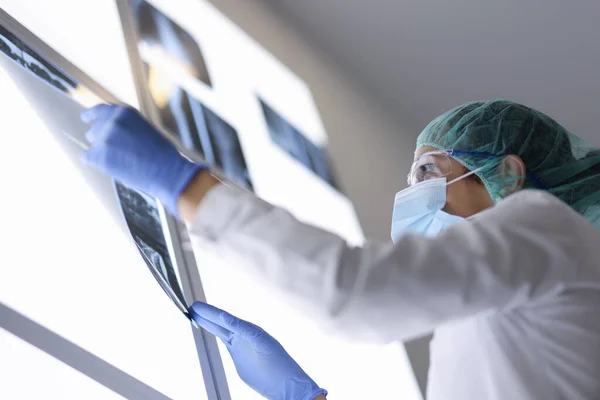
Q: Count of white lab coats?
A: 1